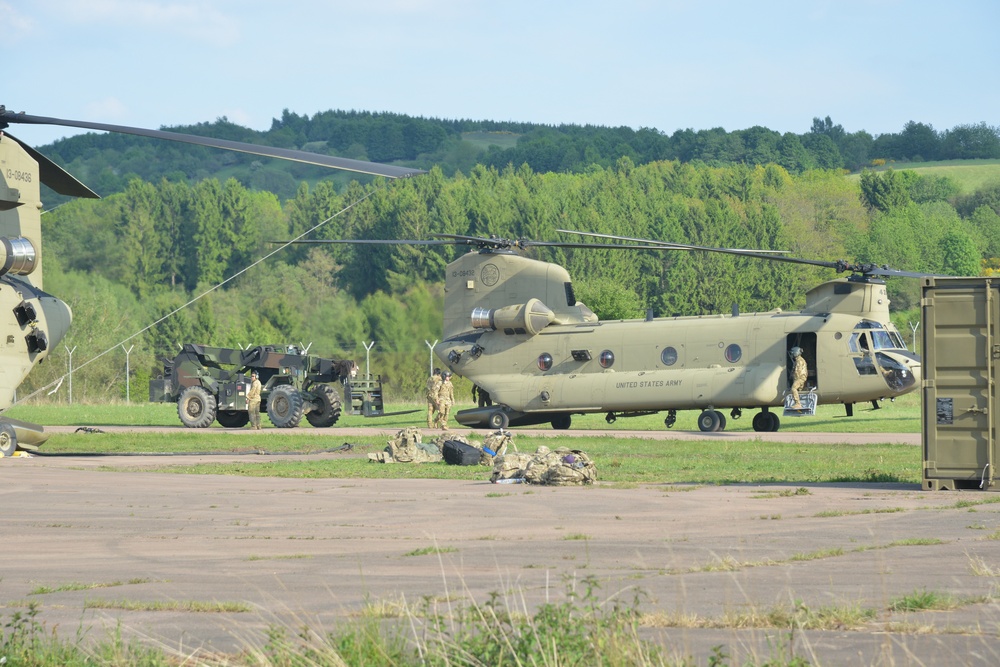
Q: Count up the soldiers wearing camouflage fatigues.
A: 4